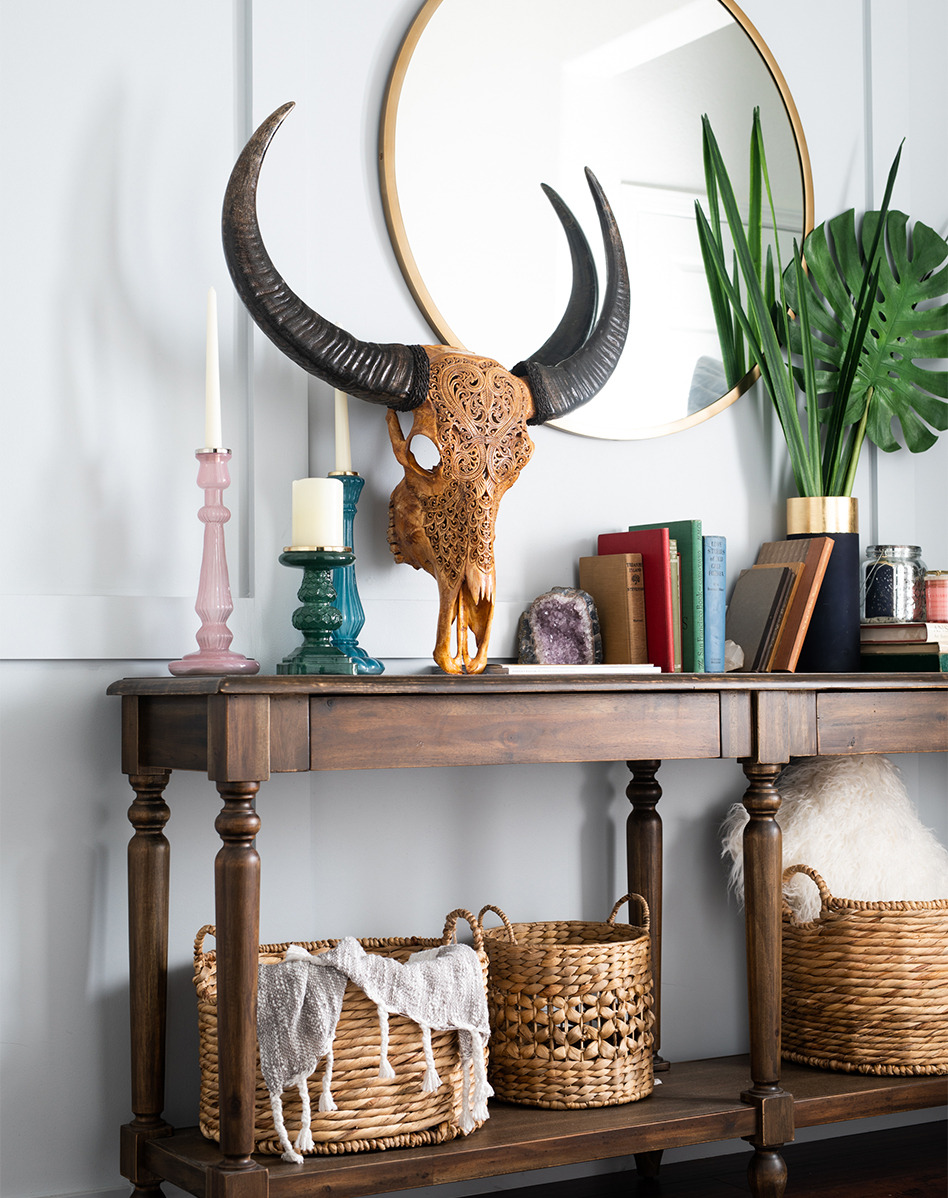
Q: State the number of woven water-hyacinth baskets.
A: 3